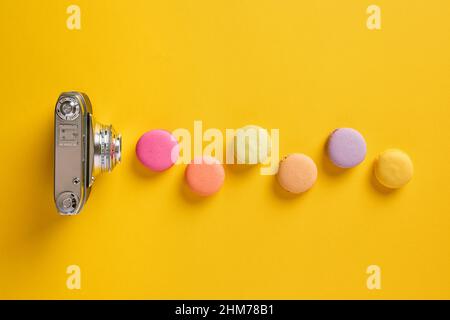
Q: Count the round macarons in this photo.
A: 6